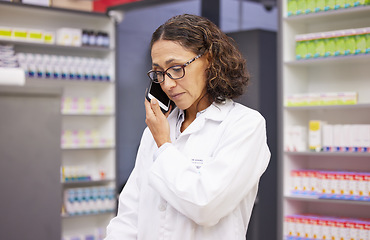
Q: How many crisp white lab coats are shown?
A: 1